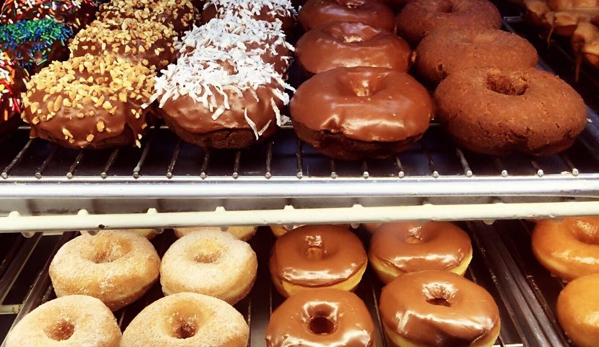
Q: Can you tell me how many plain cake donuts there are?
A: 3